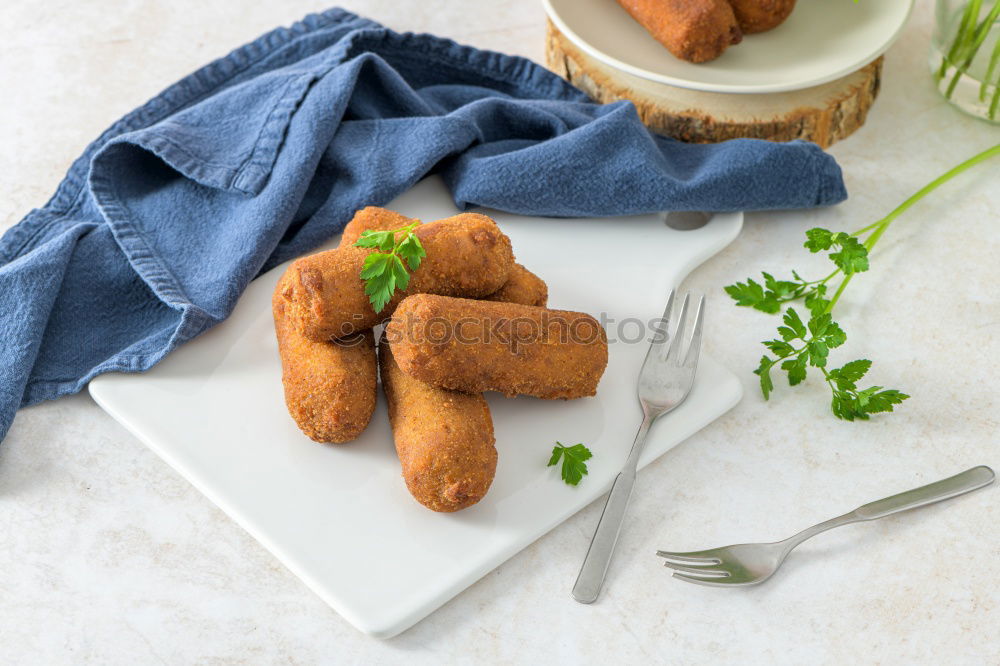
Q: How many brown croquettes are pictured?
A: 7